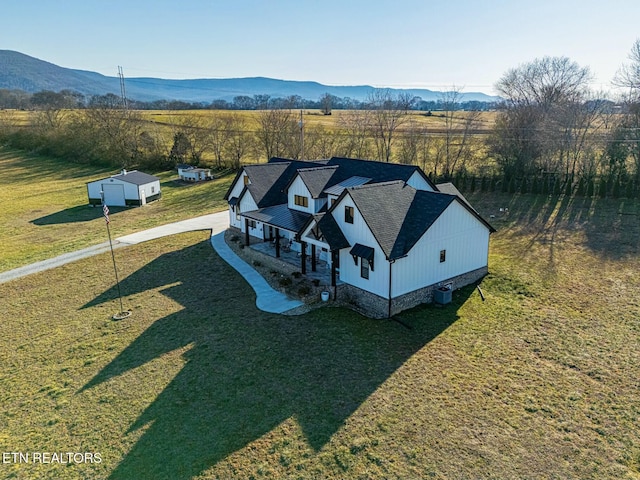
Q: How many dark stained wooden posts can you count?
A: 5